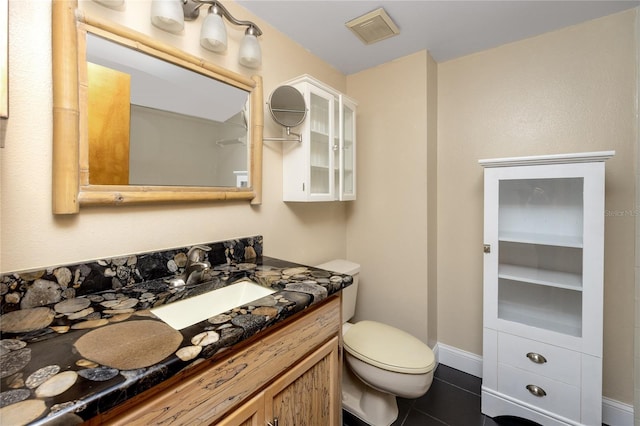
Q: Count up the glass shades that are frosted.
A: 4